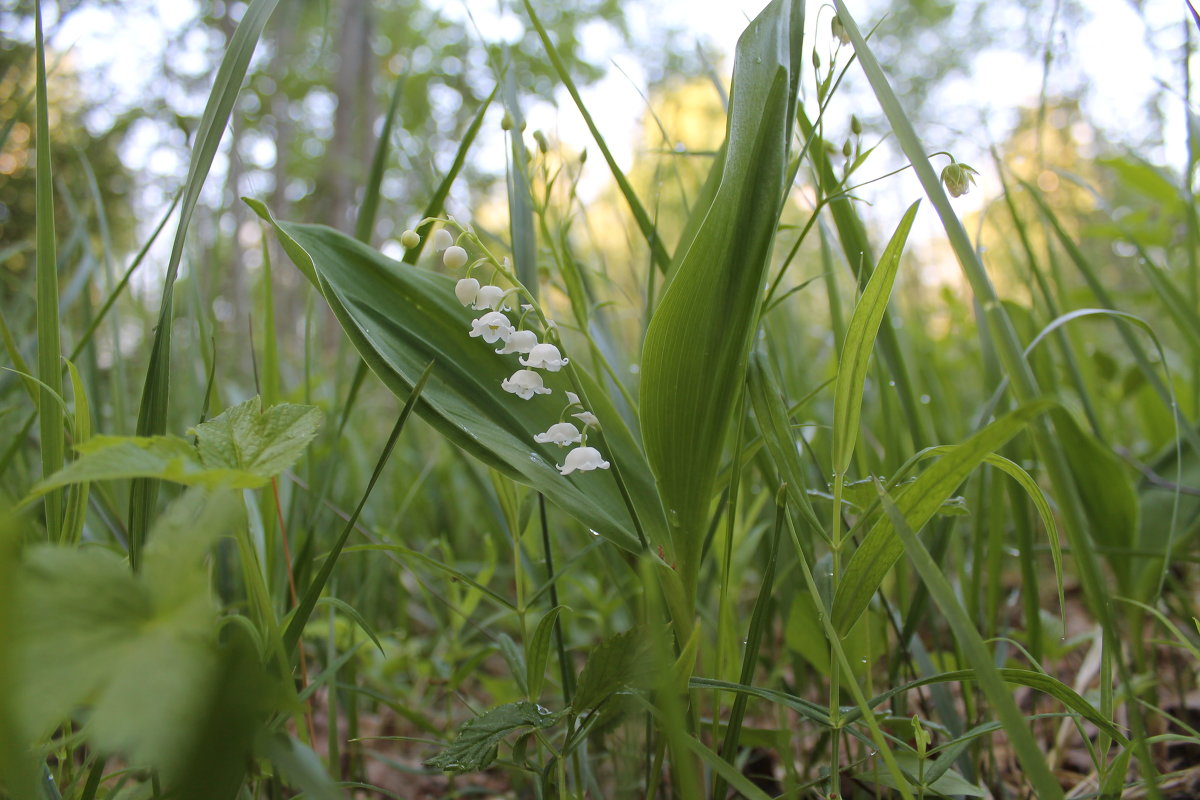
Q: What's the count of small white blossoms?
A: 11